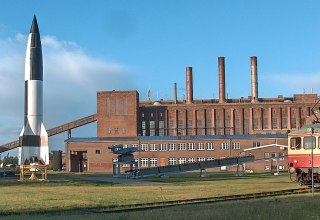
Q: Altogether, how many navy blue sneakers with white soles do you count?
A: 0